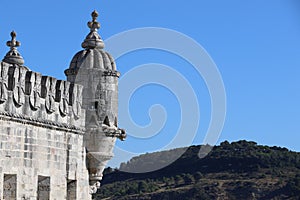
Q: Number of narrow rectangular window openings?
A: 3